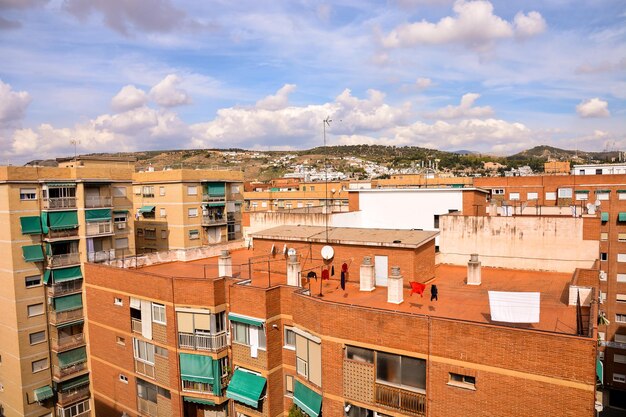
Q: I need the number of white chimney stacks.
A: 5